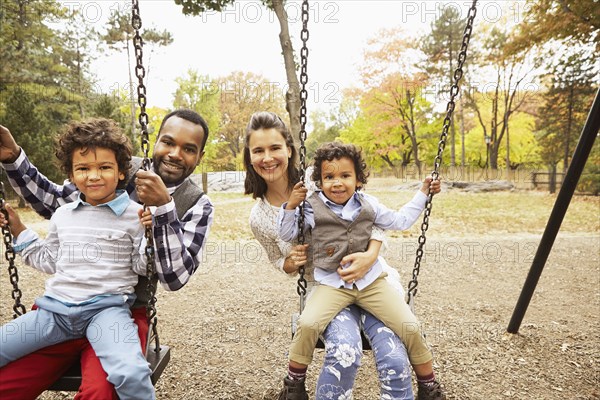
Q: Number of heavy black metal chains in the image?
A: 4